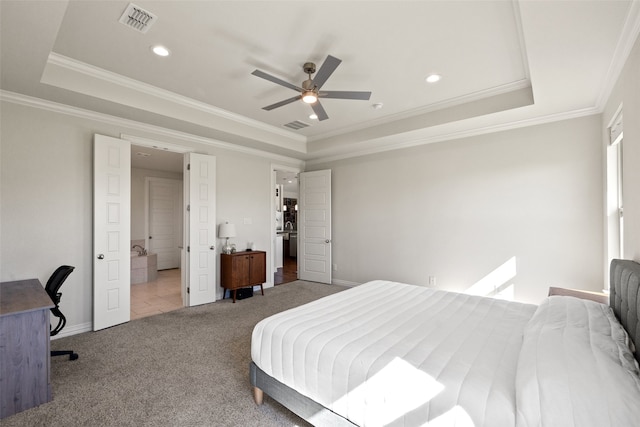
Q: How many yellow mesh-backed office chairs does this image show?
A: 0